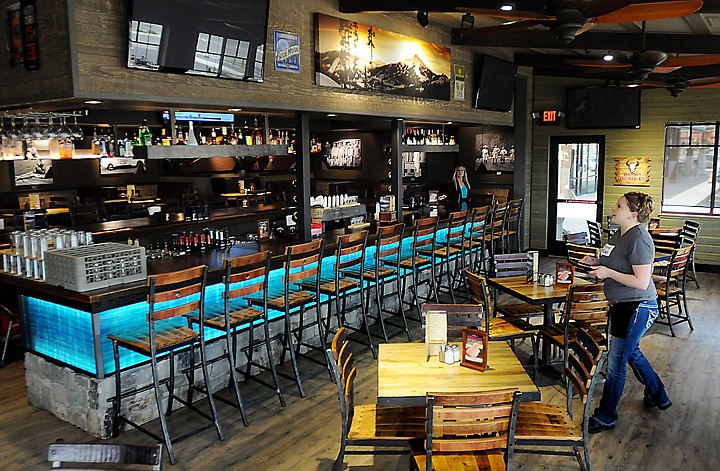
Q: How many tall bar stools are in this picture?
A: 10